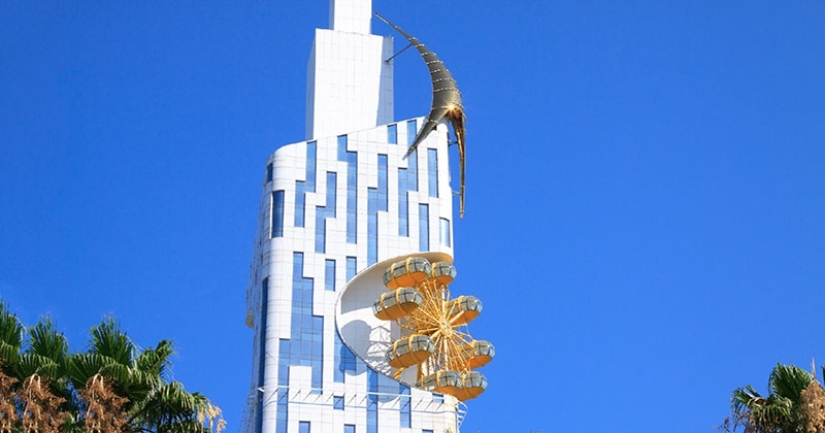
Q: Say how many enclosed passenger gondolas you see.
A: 8